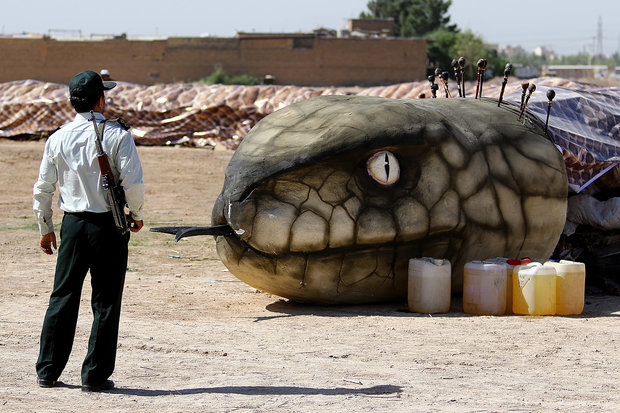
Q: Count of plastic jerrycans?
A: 5